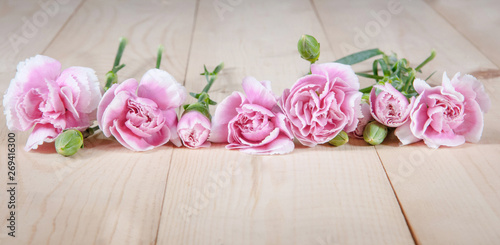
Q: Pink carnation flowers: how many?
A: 7